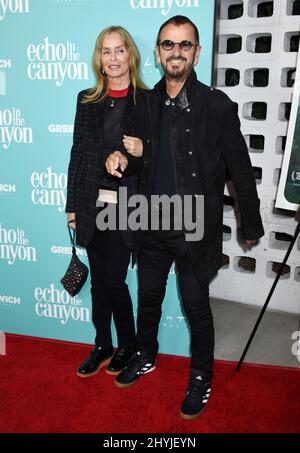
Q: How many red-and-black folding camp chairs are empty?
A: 0